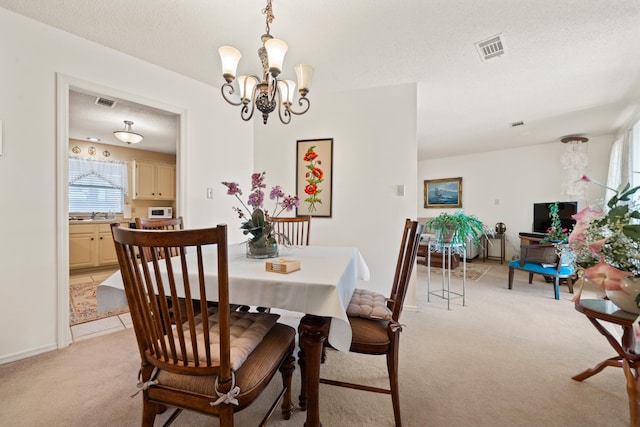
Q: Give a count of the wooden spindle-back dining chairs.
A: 4